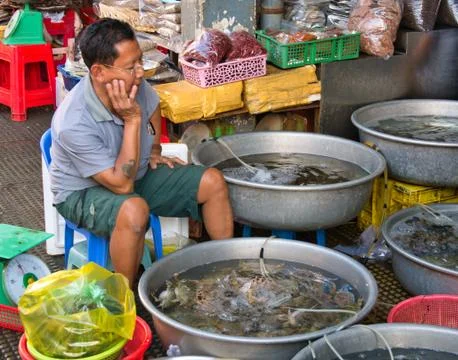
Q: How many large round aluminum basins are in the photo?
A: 5